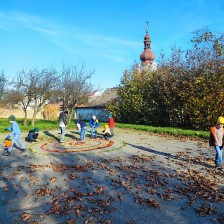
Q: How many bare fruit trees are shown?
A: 3